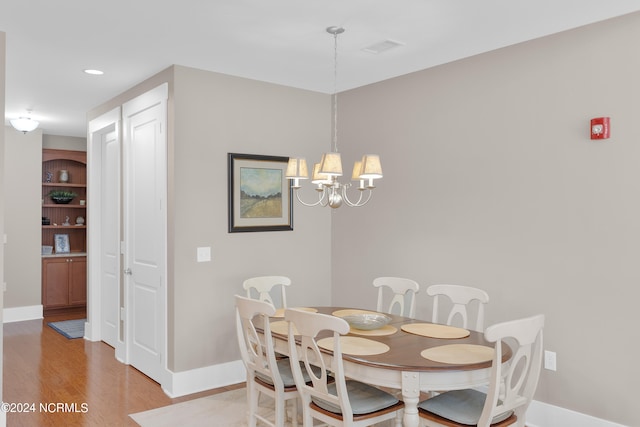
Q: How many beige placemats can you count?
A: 7